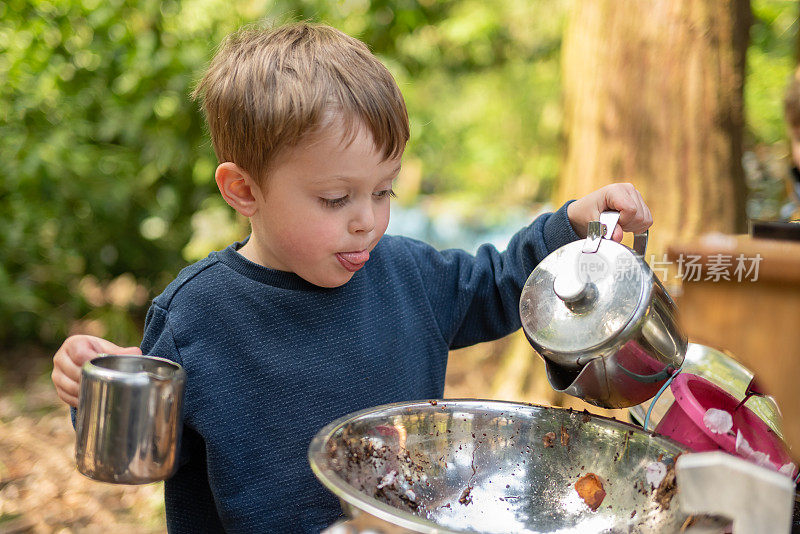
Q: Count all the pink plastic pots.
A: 1